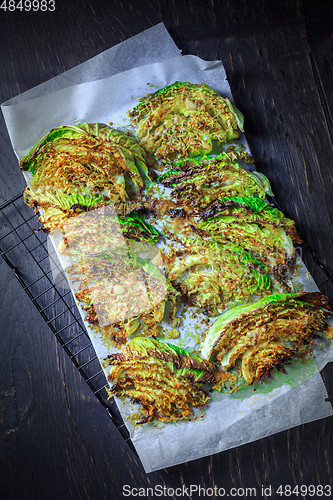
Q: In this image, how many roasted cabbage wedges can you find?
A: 9